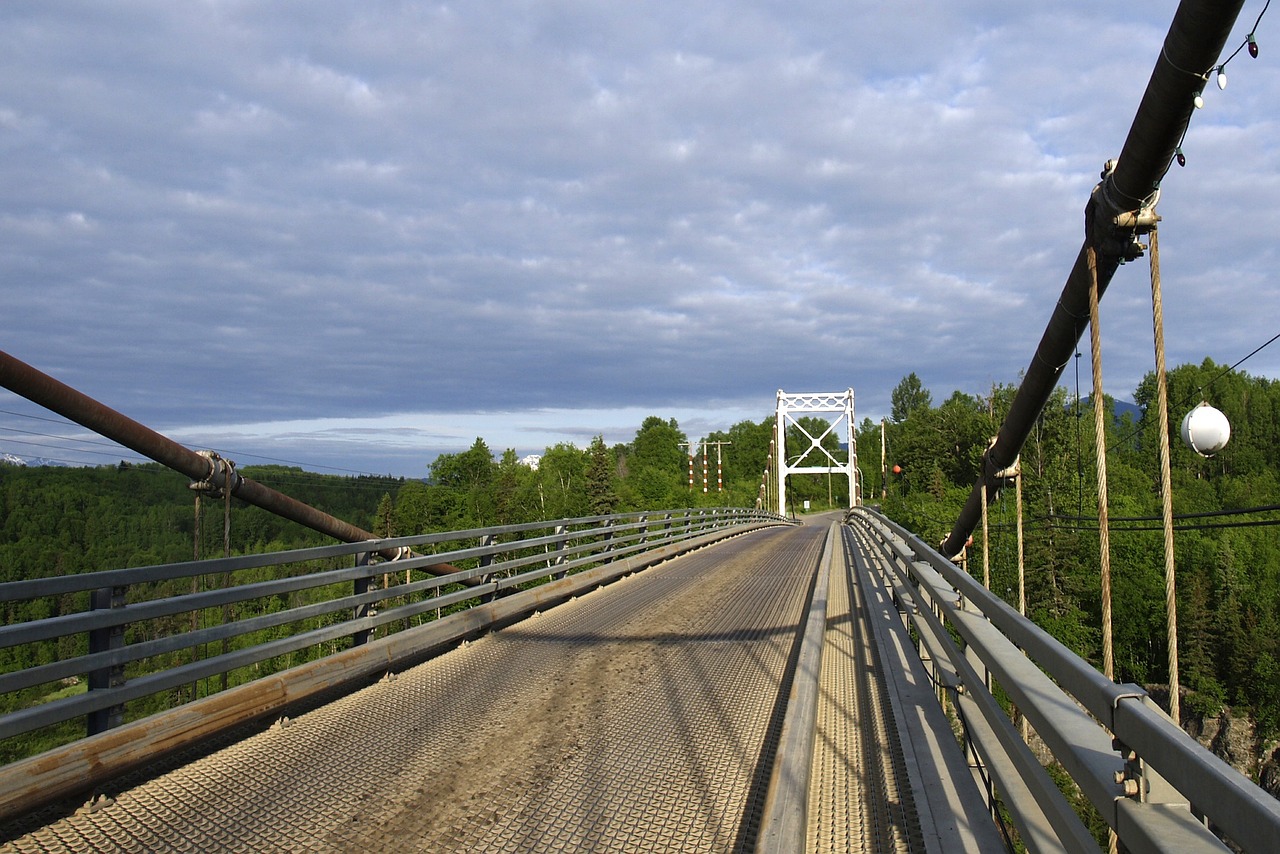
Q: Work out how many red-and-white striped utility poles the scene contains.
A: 3